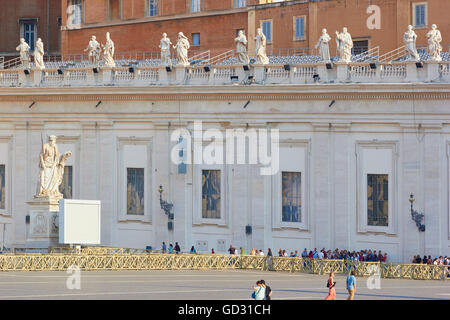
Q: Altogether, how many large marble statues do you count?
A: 13